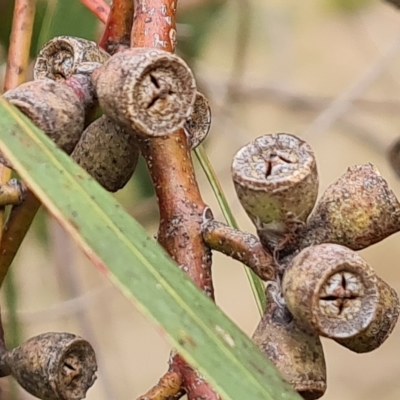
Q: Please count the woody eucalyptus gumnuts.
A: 11